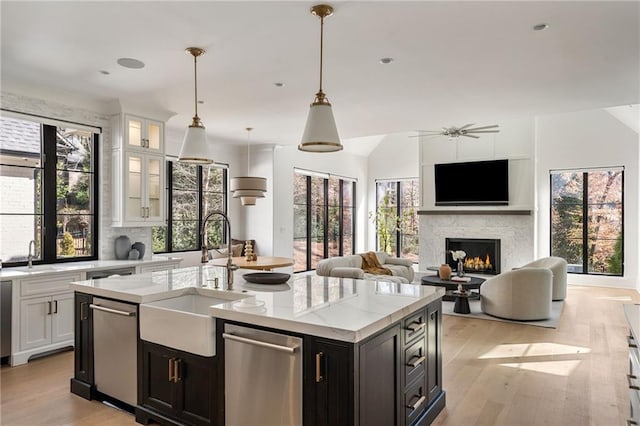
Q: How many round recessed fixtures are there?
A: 6